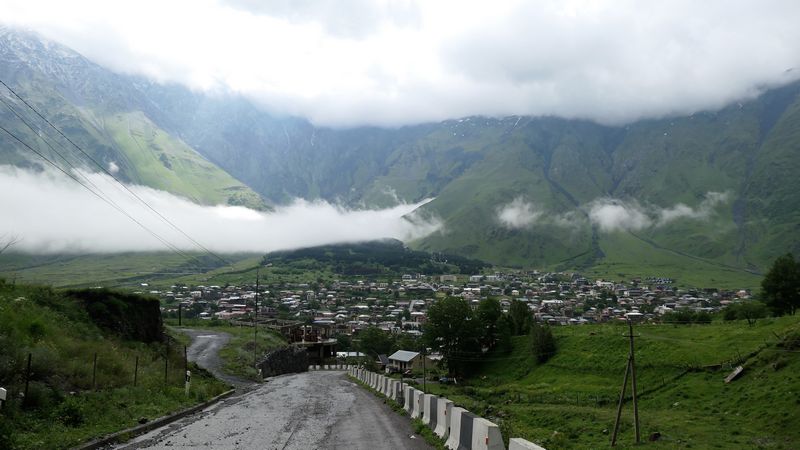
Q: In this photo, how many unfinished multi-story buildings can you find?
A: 1